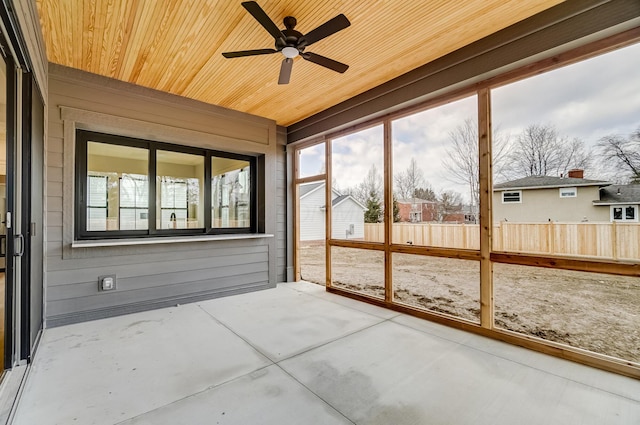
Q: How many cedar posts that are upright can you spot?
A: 4